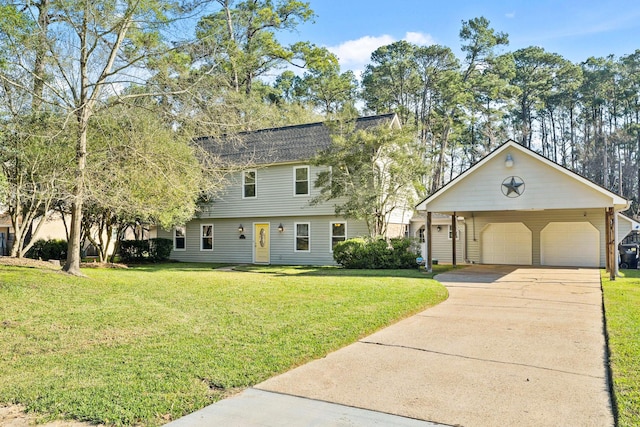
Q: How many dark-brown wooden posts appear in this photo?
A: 4